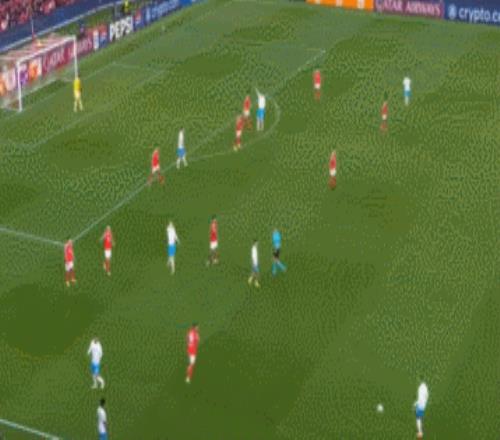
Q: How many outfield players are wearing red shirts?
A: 10